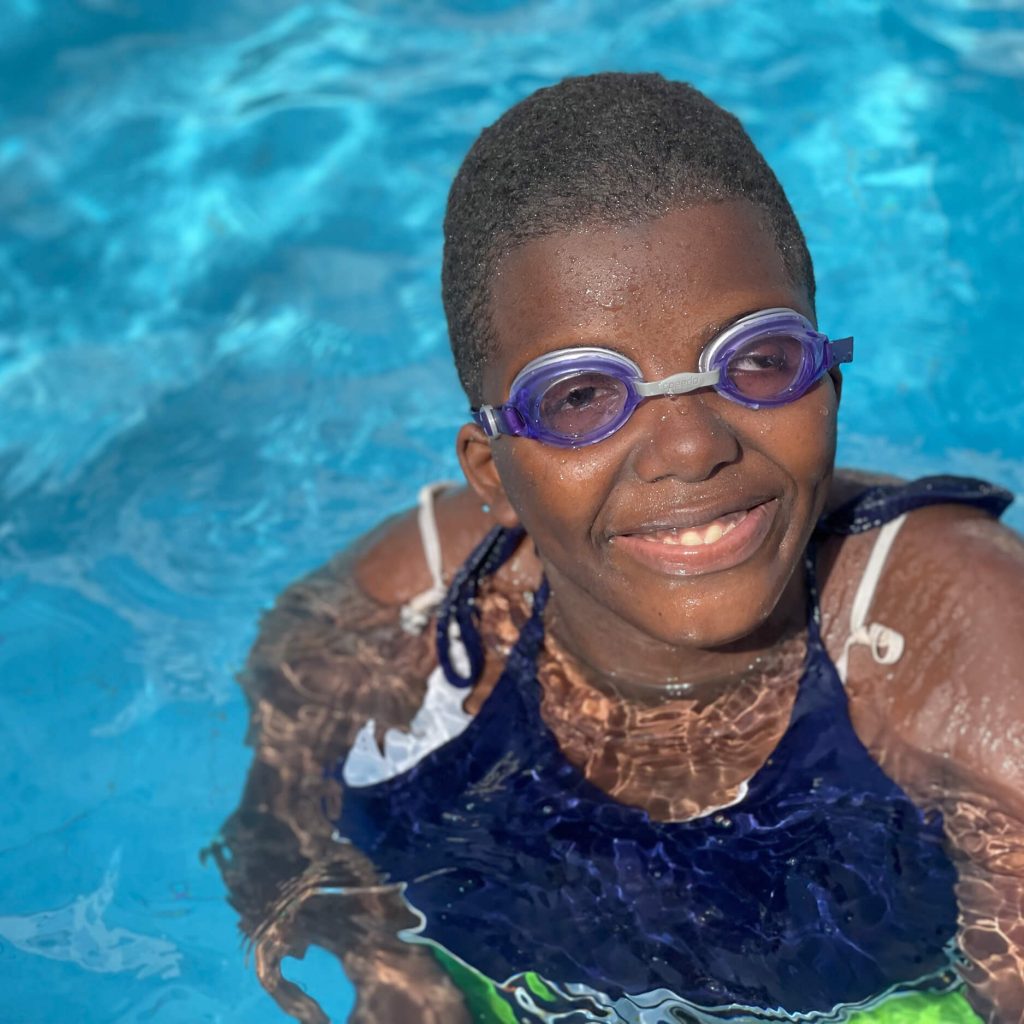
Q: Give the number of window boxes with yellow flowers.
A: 0